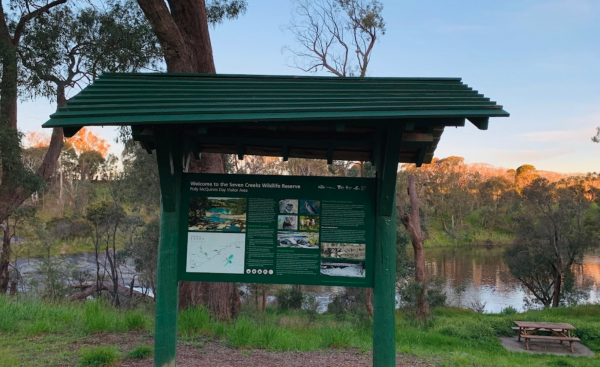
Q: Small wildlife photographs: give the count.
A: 4